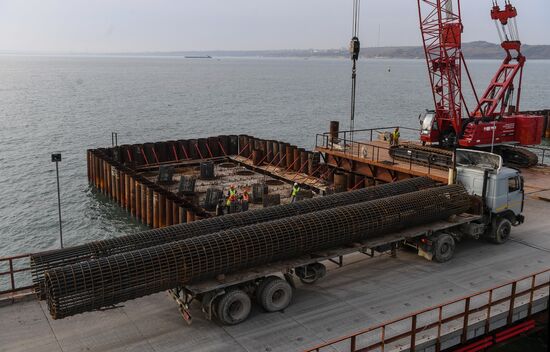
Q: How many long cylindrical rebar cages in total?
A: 2